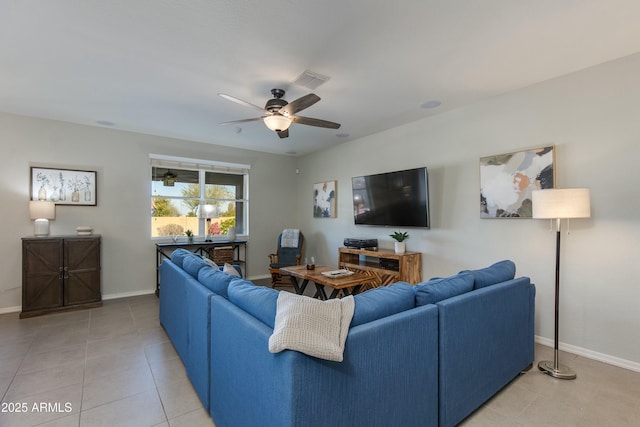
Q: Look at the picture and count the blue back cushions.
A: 7